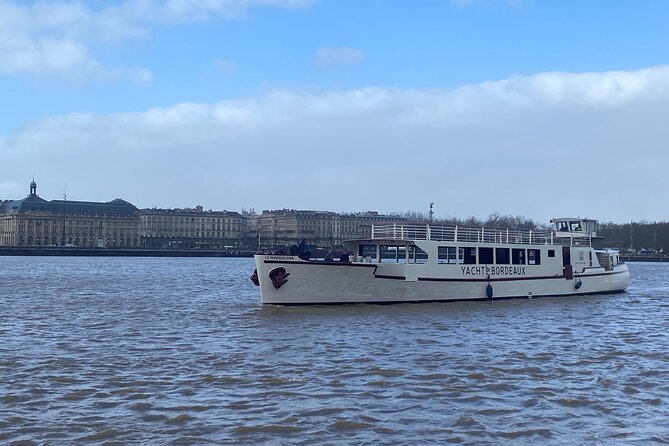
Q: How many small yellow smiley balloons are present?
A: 0